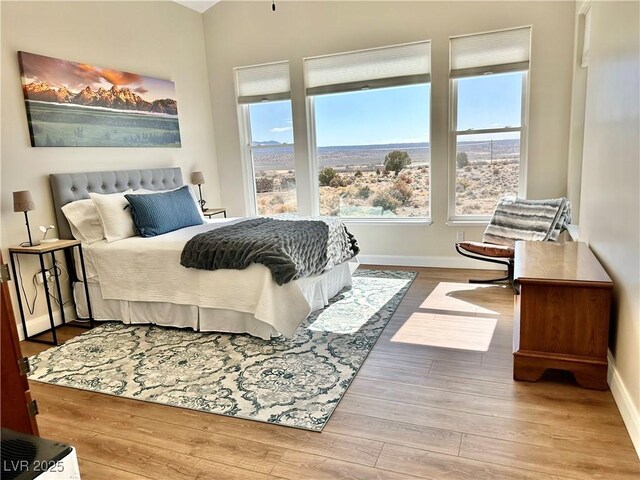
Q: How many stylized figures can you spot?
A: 0